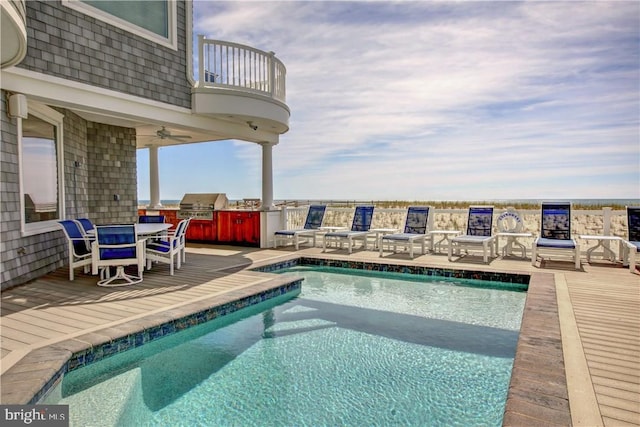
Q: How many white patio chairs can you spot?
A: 12